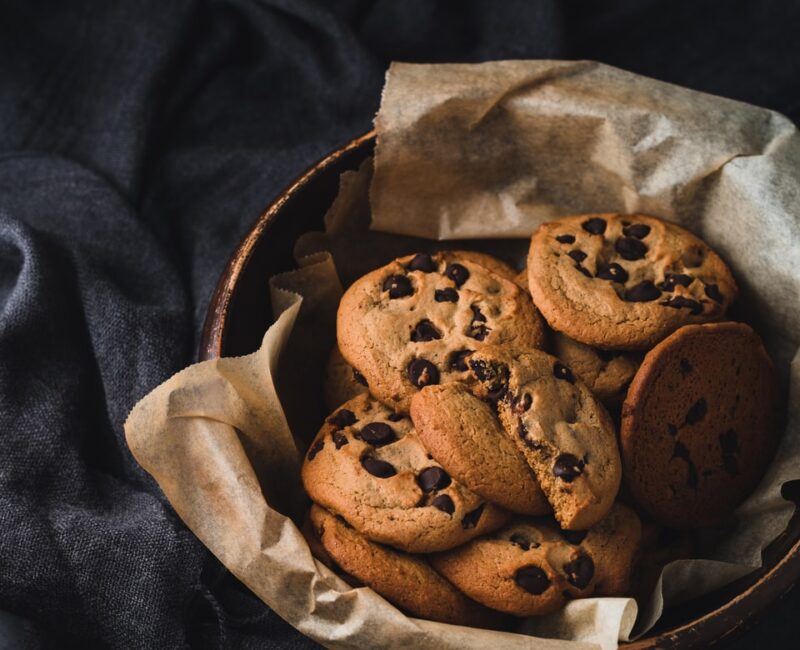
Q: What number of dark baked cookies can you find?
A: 1